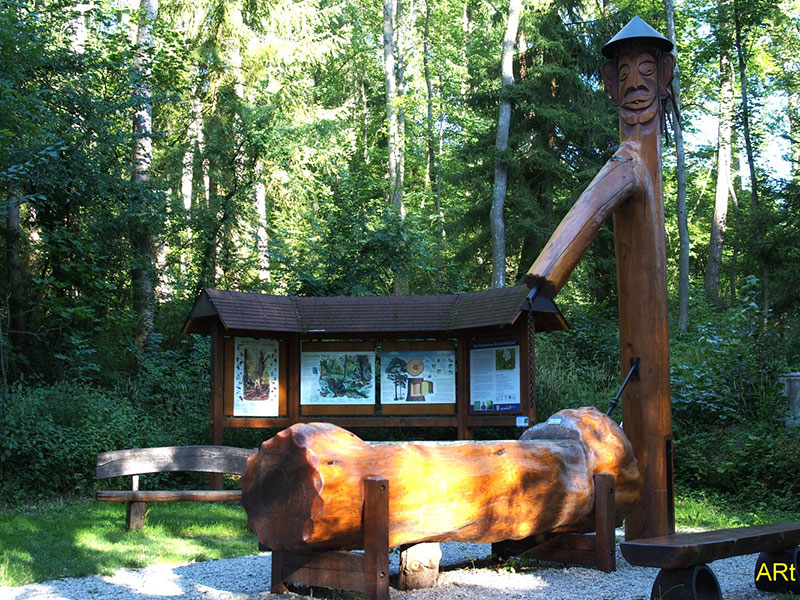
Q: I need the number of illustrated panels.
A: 4